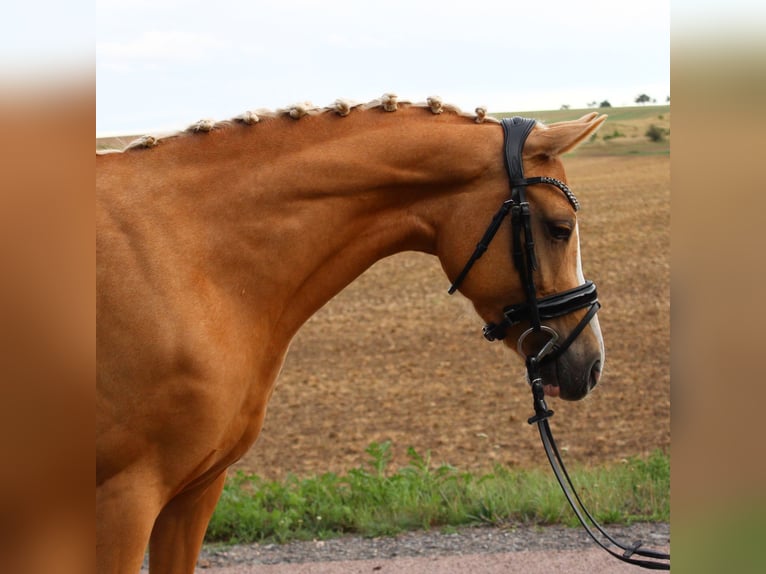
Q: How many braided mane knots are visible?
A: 8